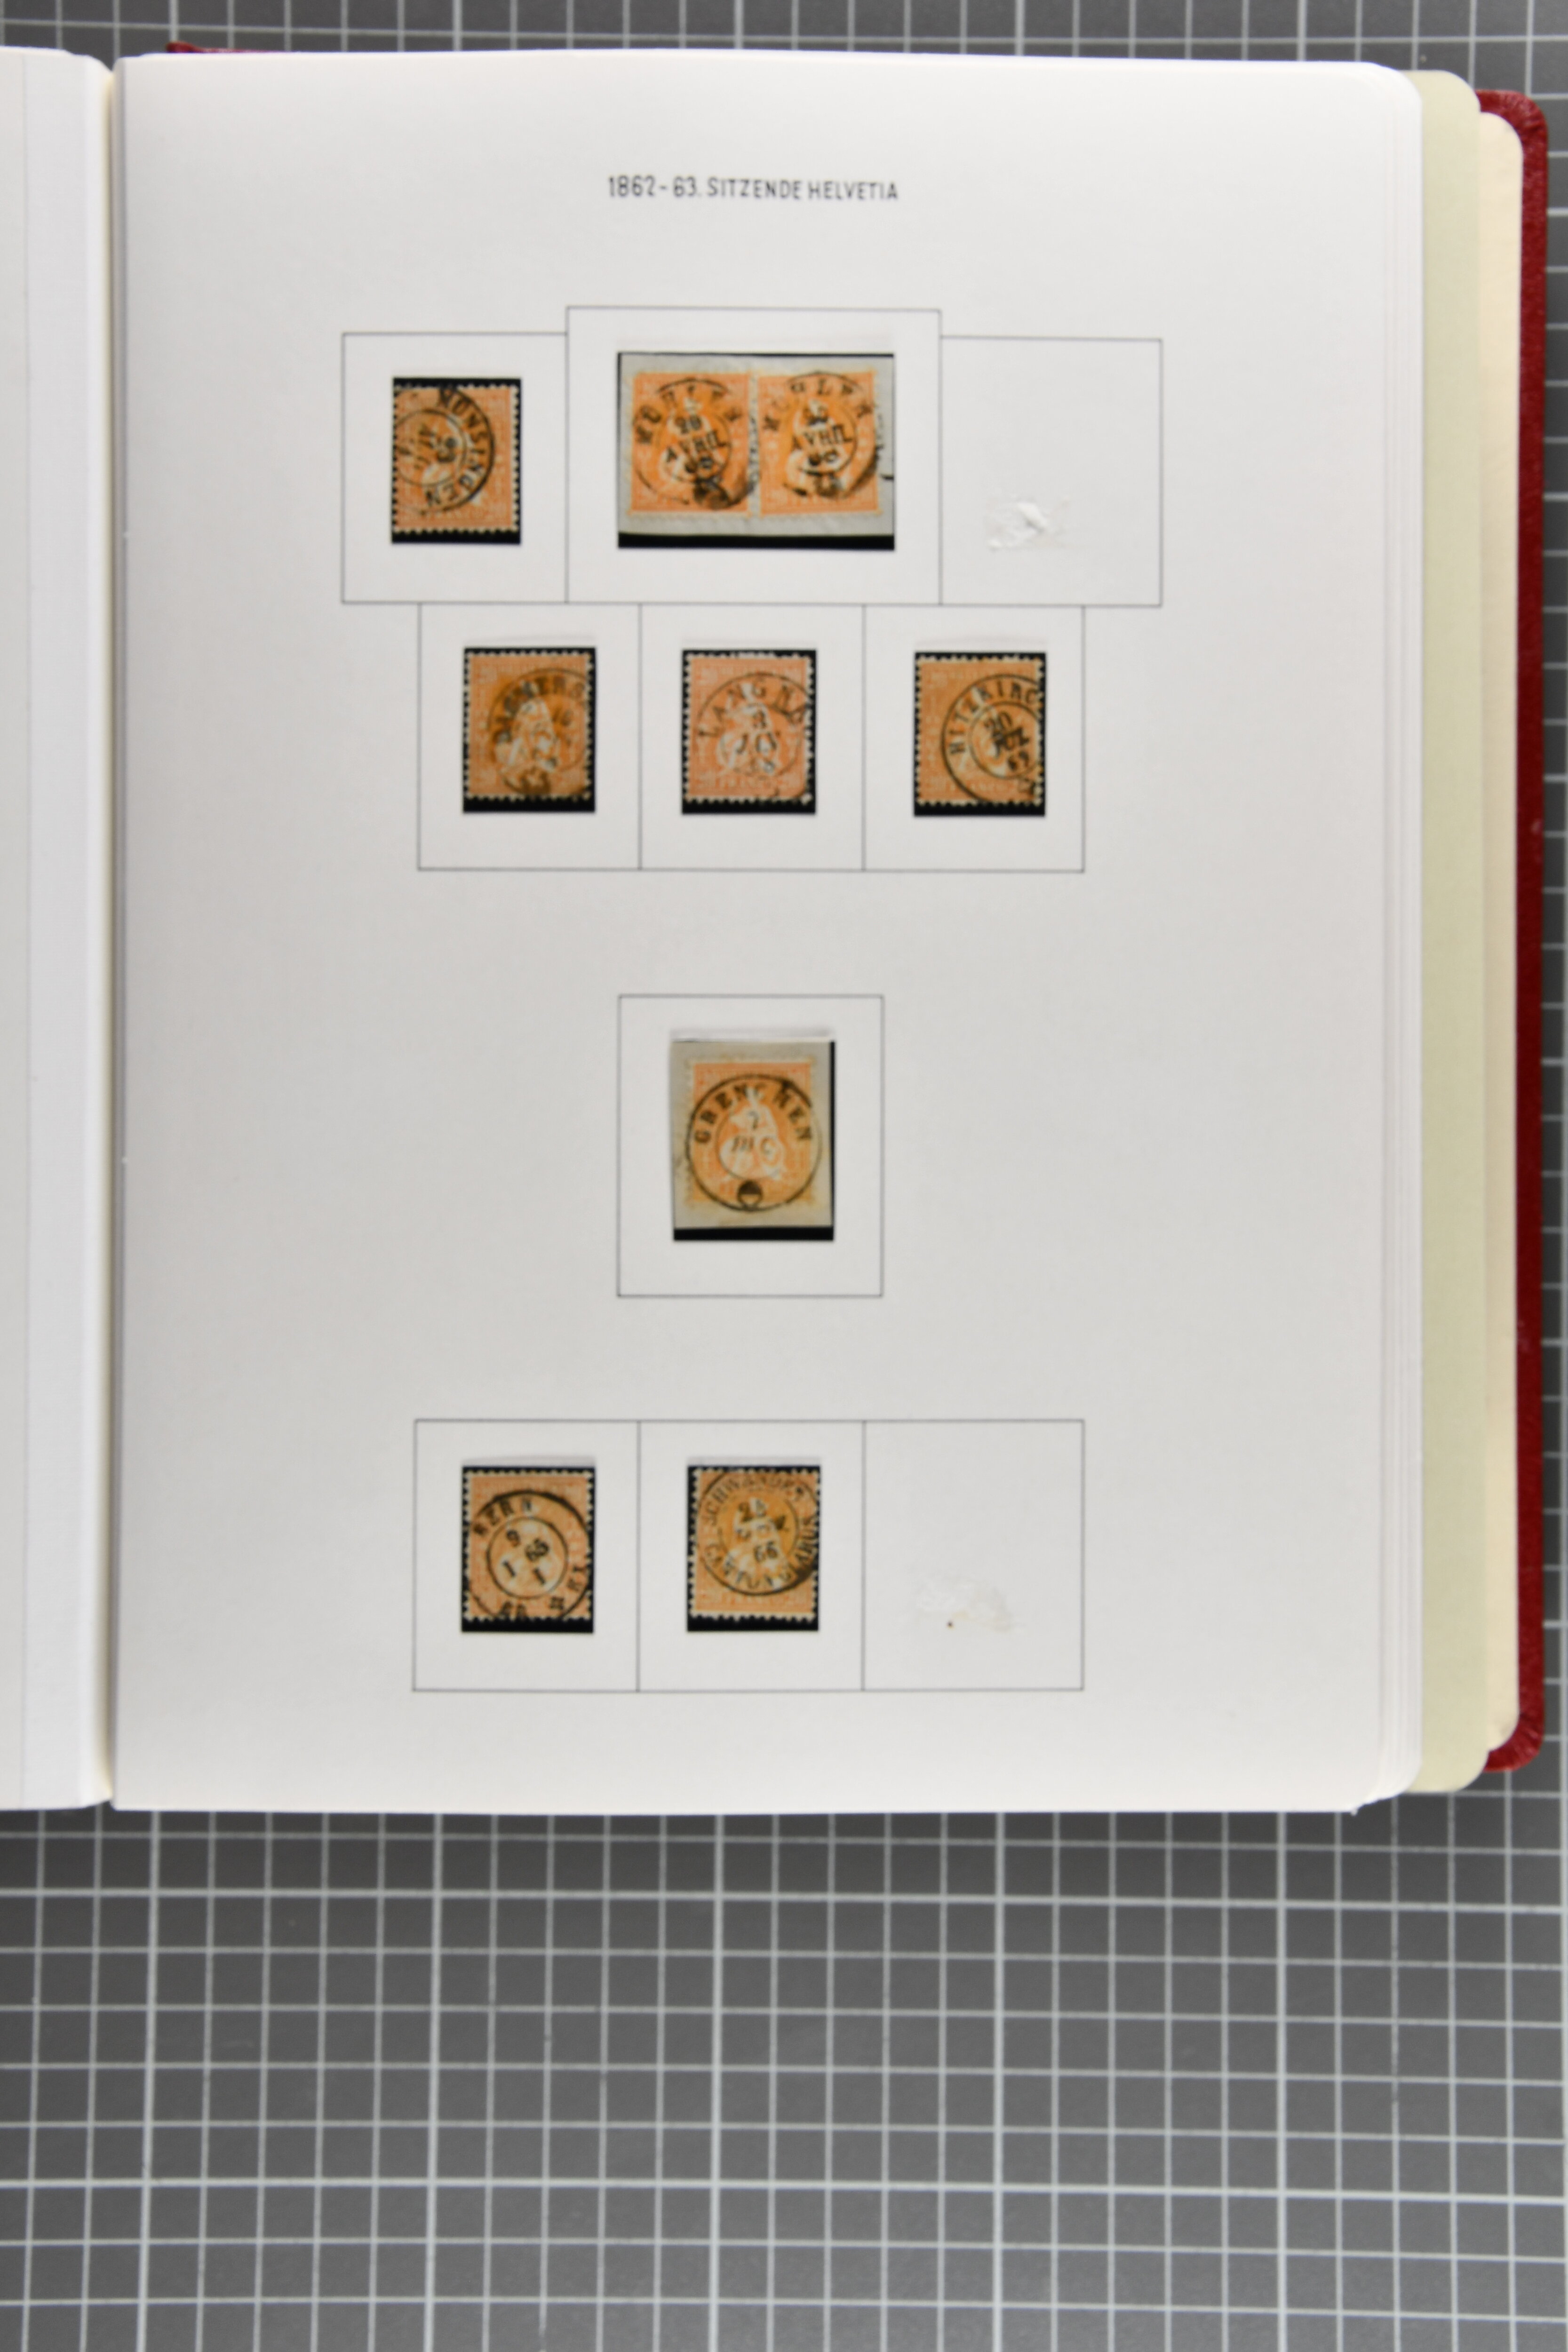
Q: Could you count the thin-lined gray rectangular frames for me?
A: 10